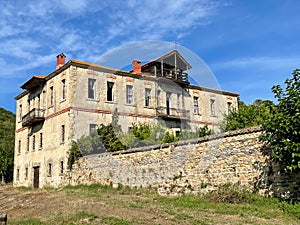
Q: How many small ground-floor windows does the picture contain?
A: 4